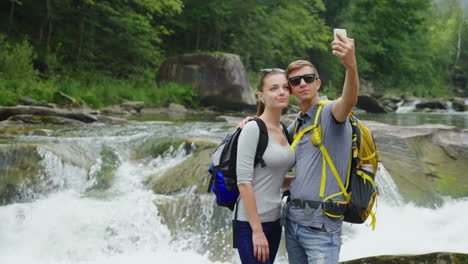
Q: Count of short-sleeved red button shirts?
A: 0